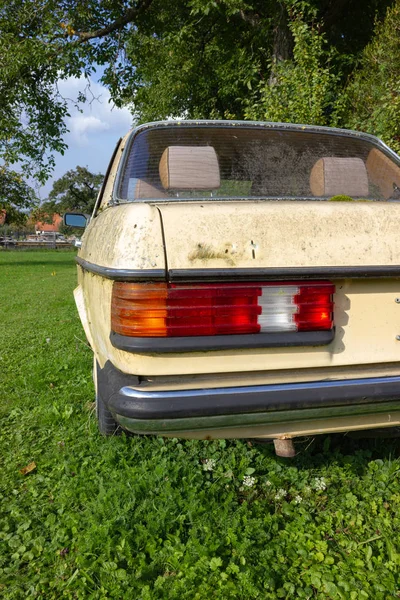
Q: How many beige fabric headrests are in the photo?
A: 2